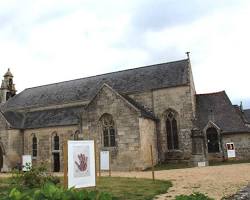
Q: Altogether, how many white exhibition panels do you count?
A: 4